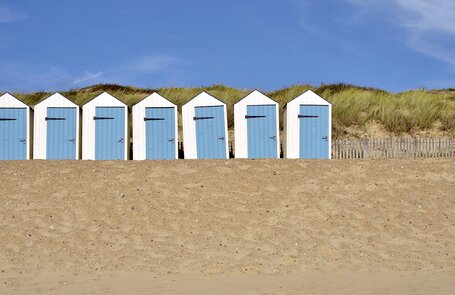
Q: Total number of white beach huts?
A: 7